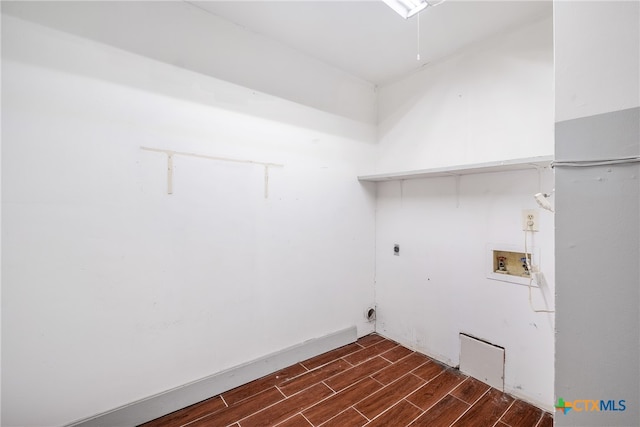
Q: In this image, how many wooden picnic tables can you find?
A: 0